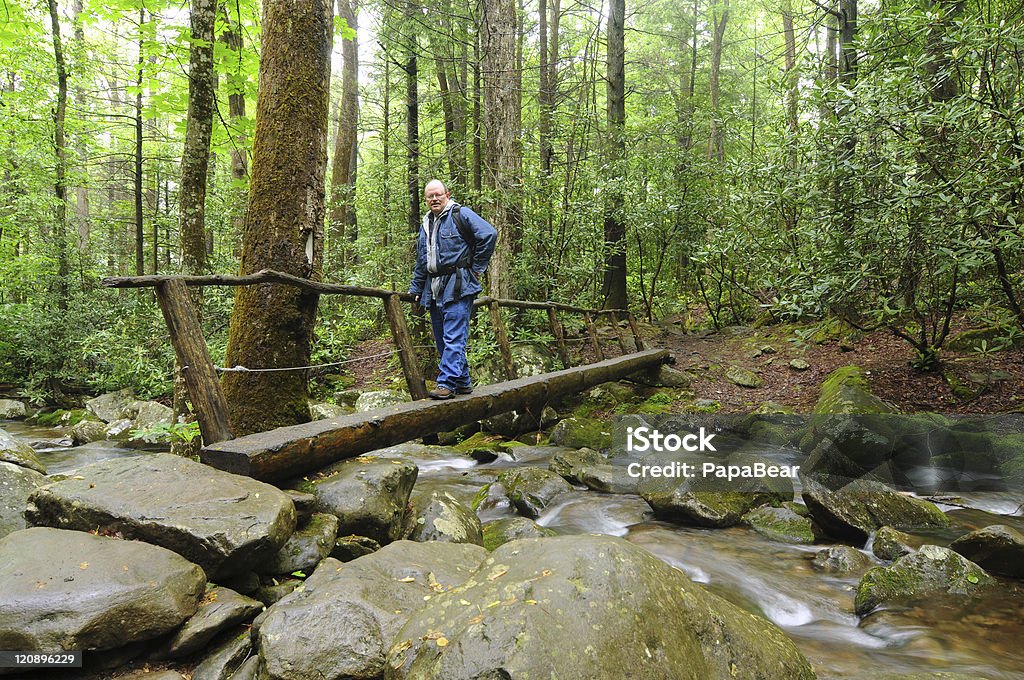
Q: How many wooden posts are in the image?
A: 7